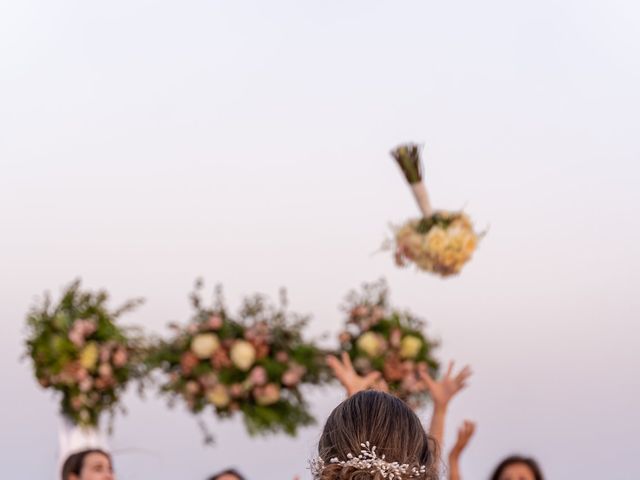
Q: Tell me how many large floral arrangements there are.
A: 3